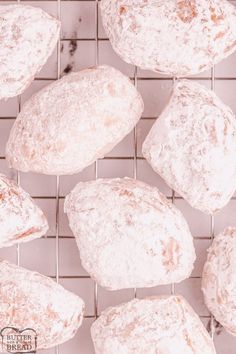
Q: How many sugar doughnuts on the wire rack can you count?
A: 9